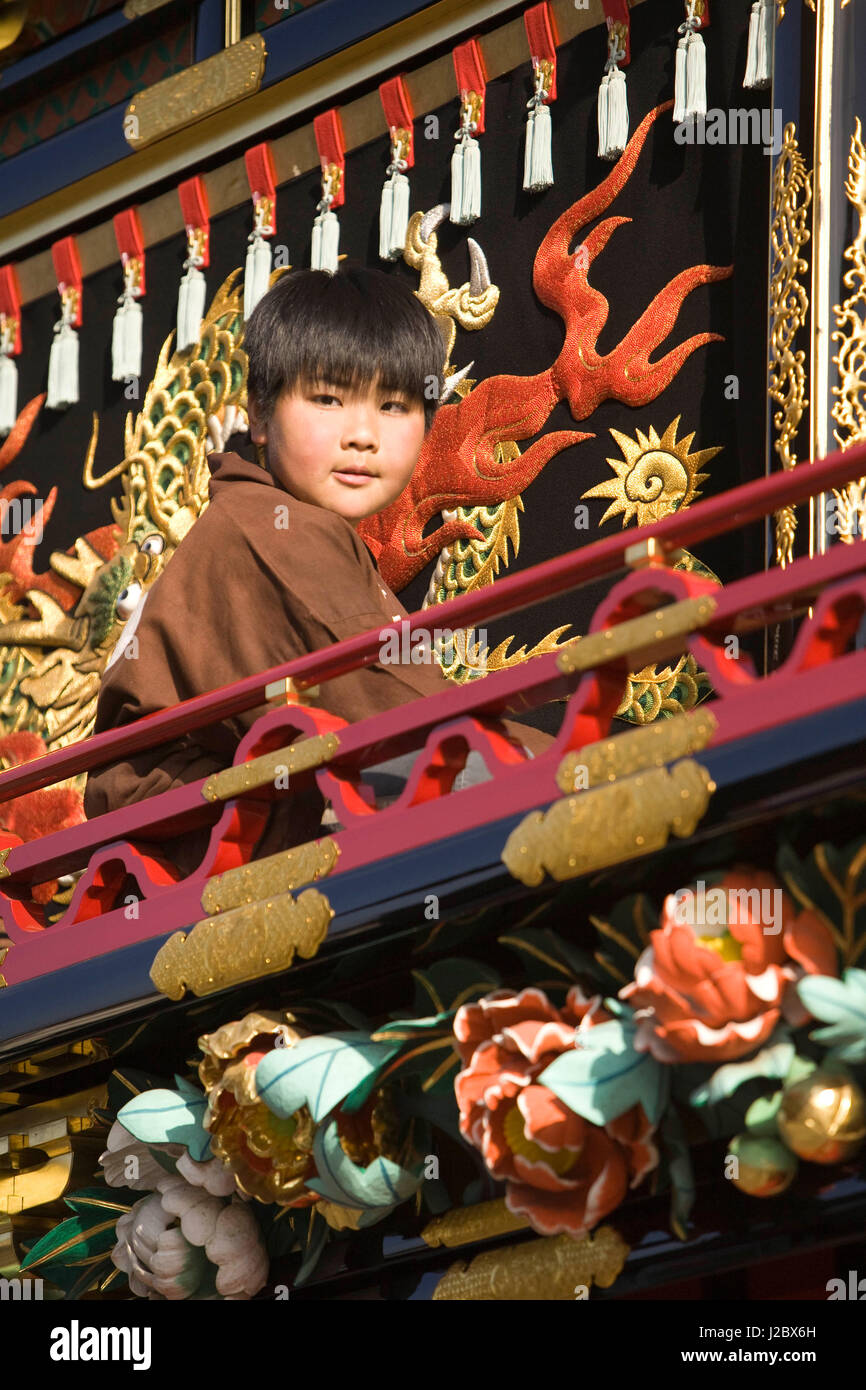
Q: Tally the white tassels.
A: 12